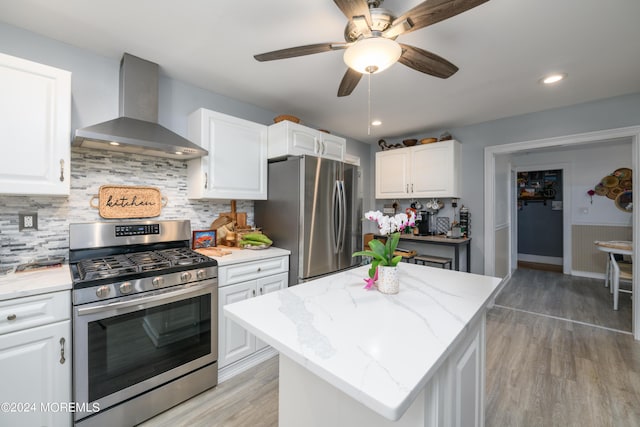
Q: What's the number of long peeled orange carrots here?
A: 0